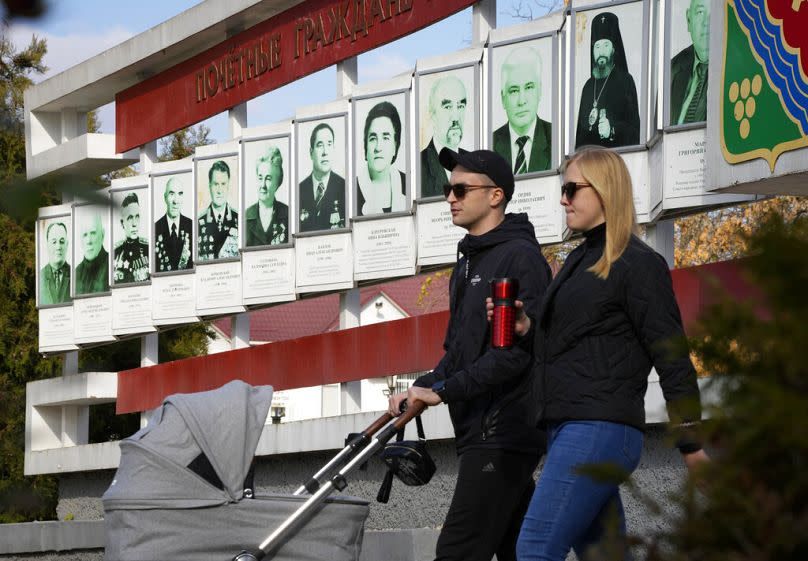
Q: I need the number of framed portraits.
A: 12